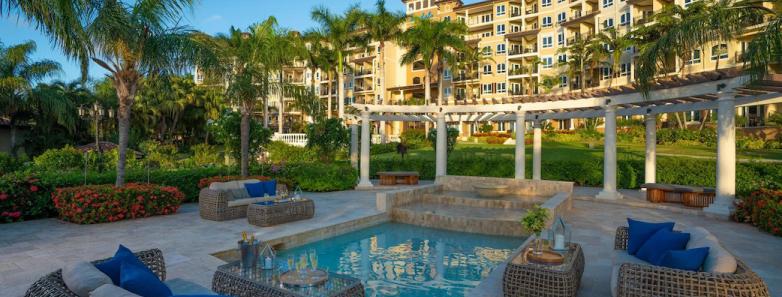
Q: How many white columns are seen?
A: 8